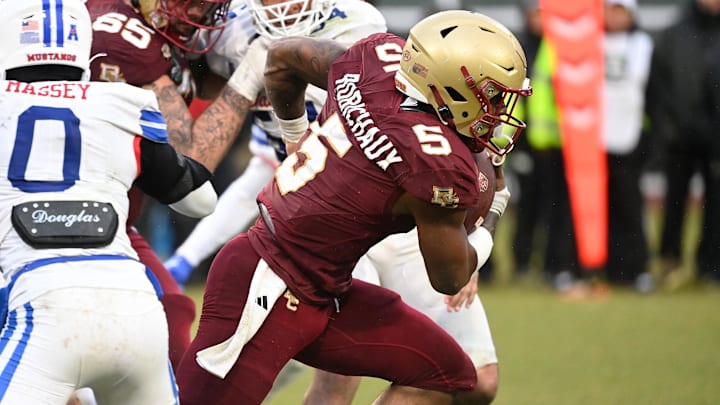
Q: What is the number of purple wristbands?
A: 0